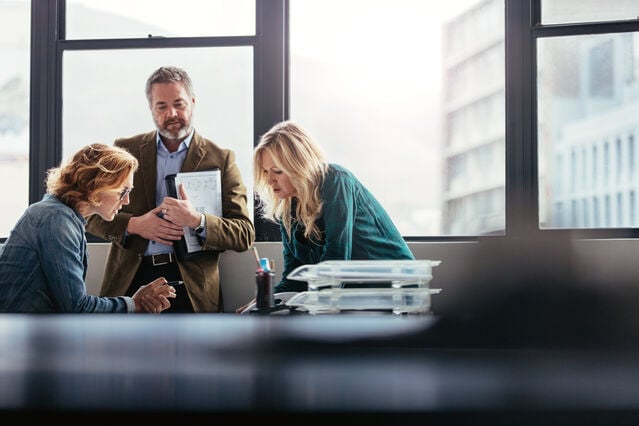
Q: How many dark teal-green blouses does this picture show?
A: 1